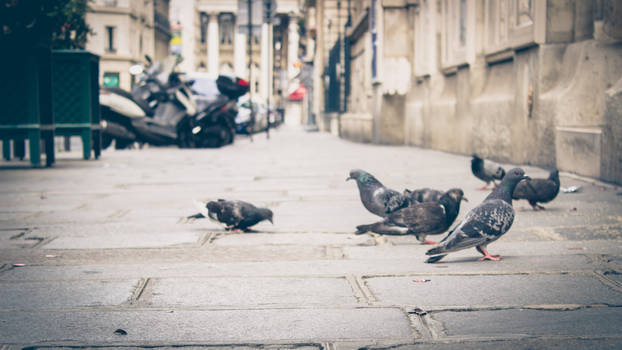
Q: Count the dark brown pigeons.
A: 1